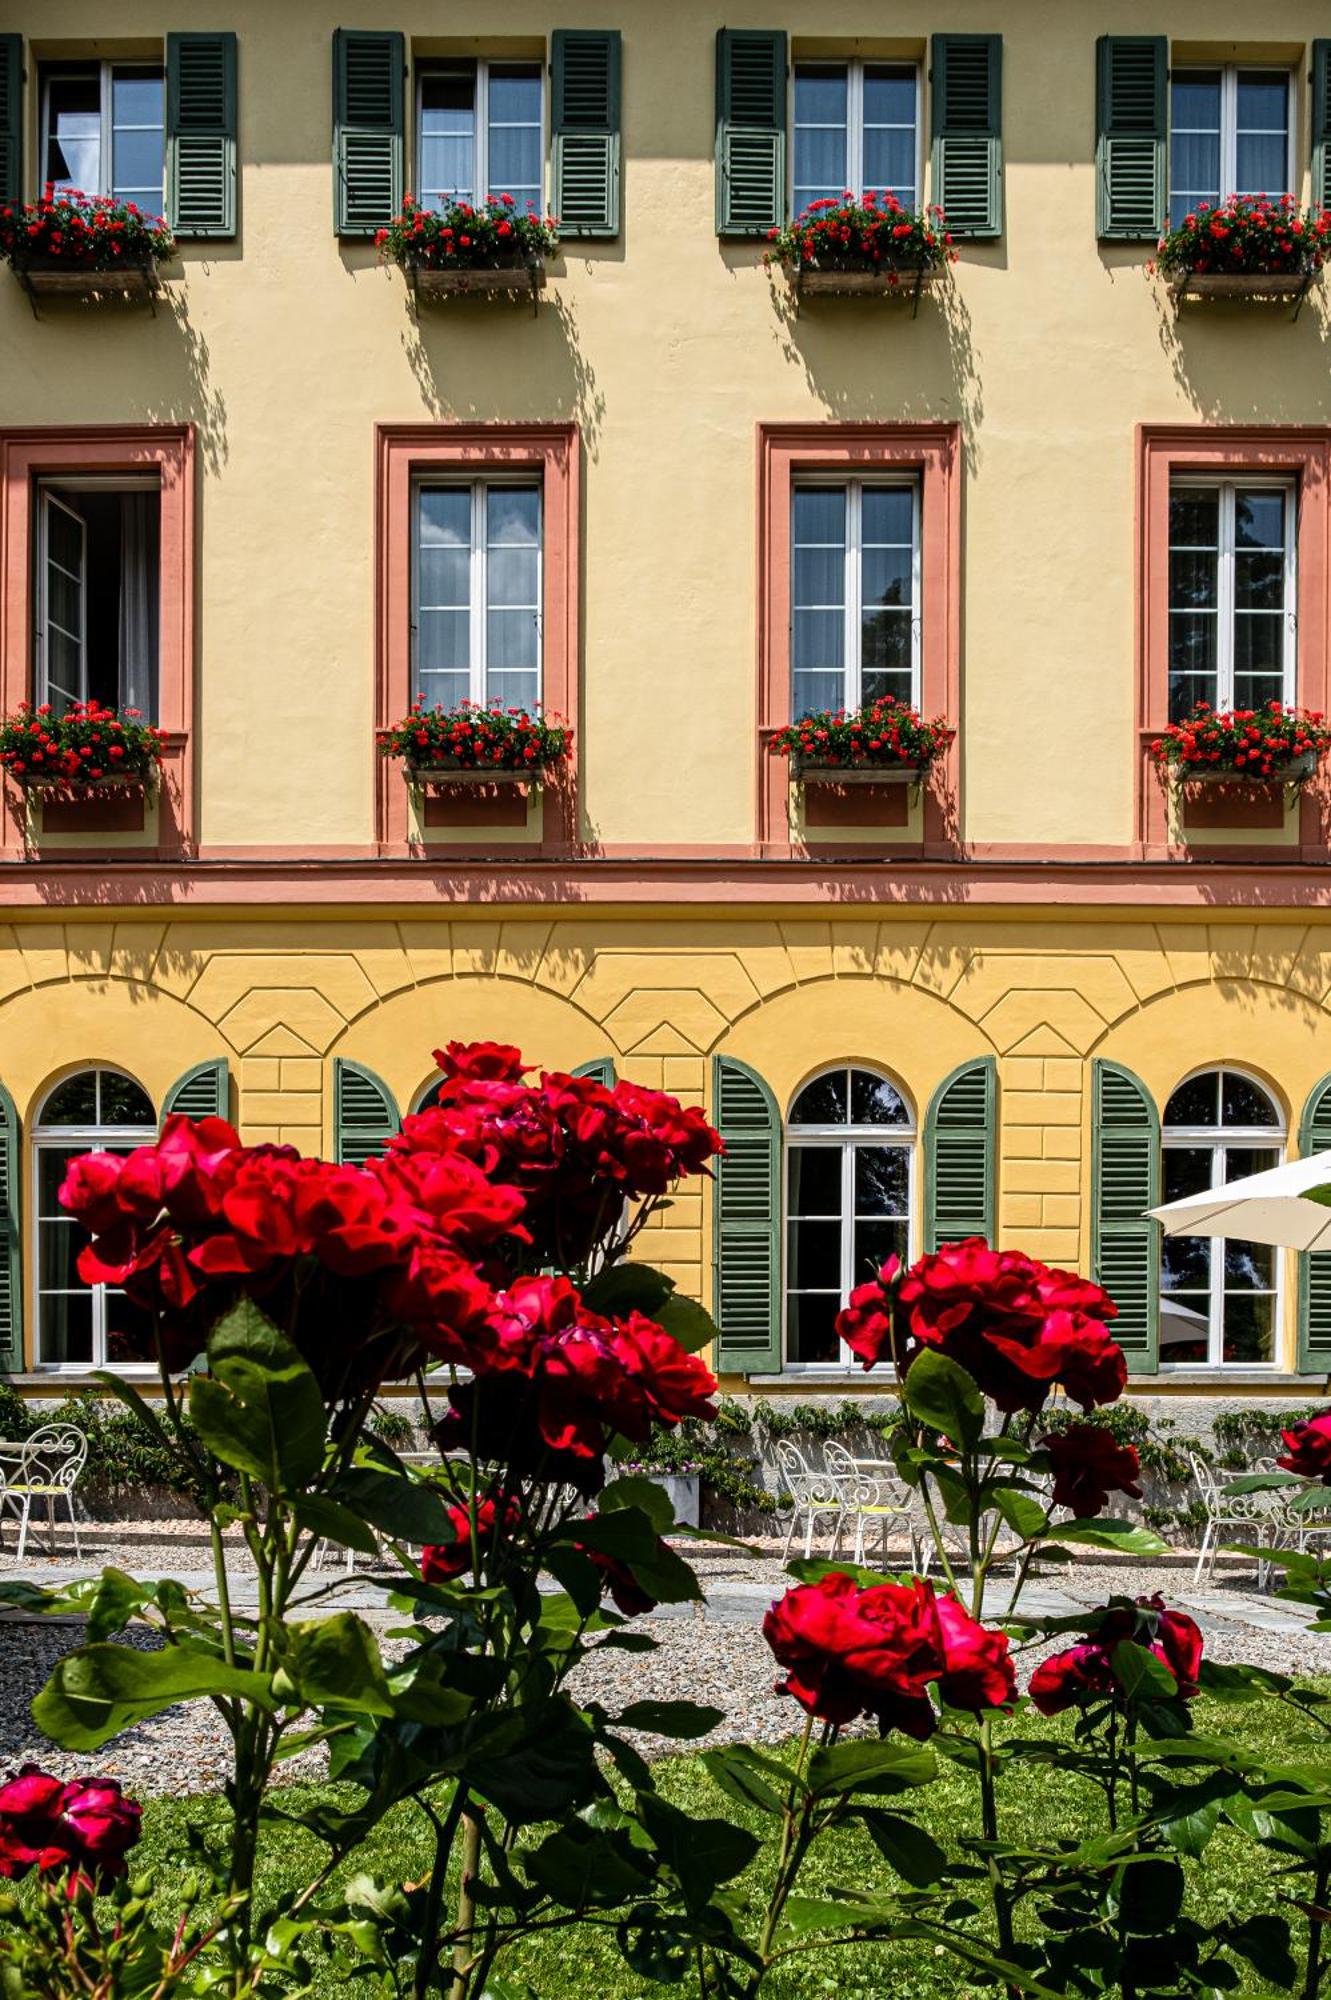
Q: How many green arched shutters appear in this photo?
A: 8